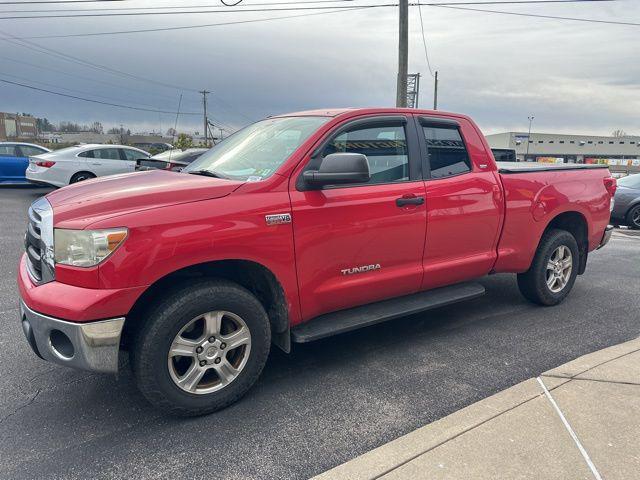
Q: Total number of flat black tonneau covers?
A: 1